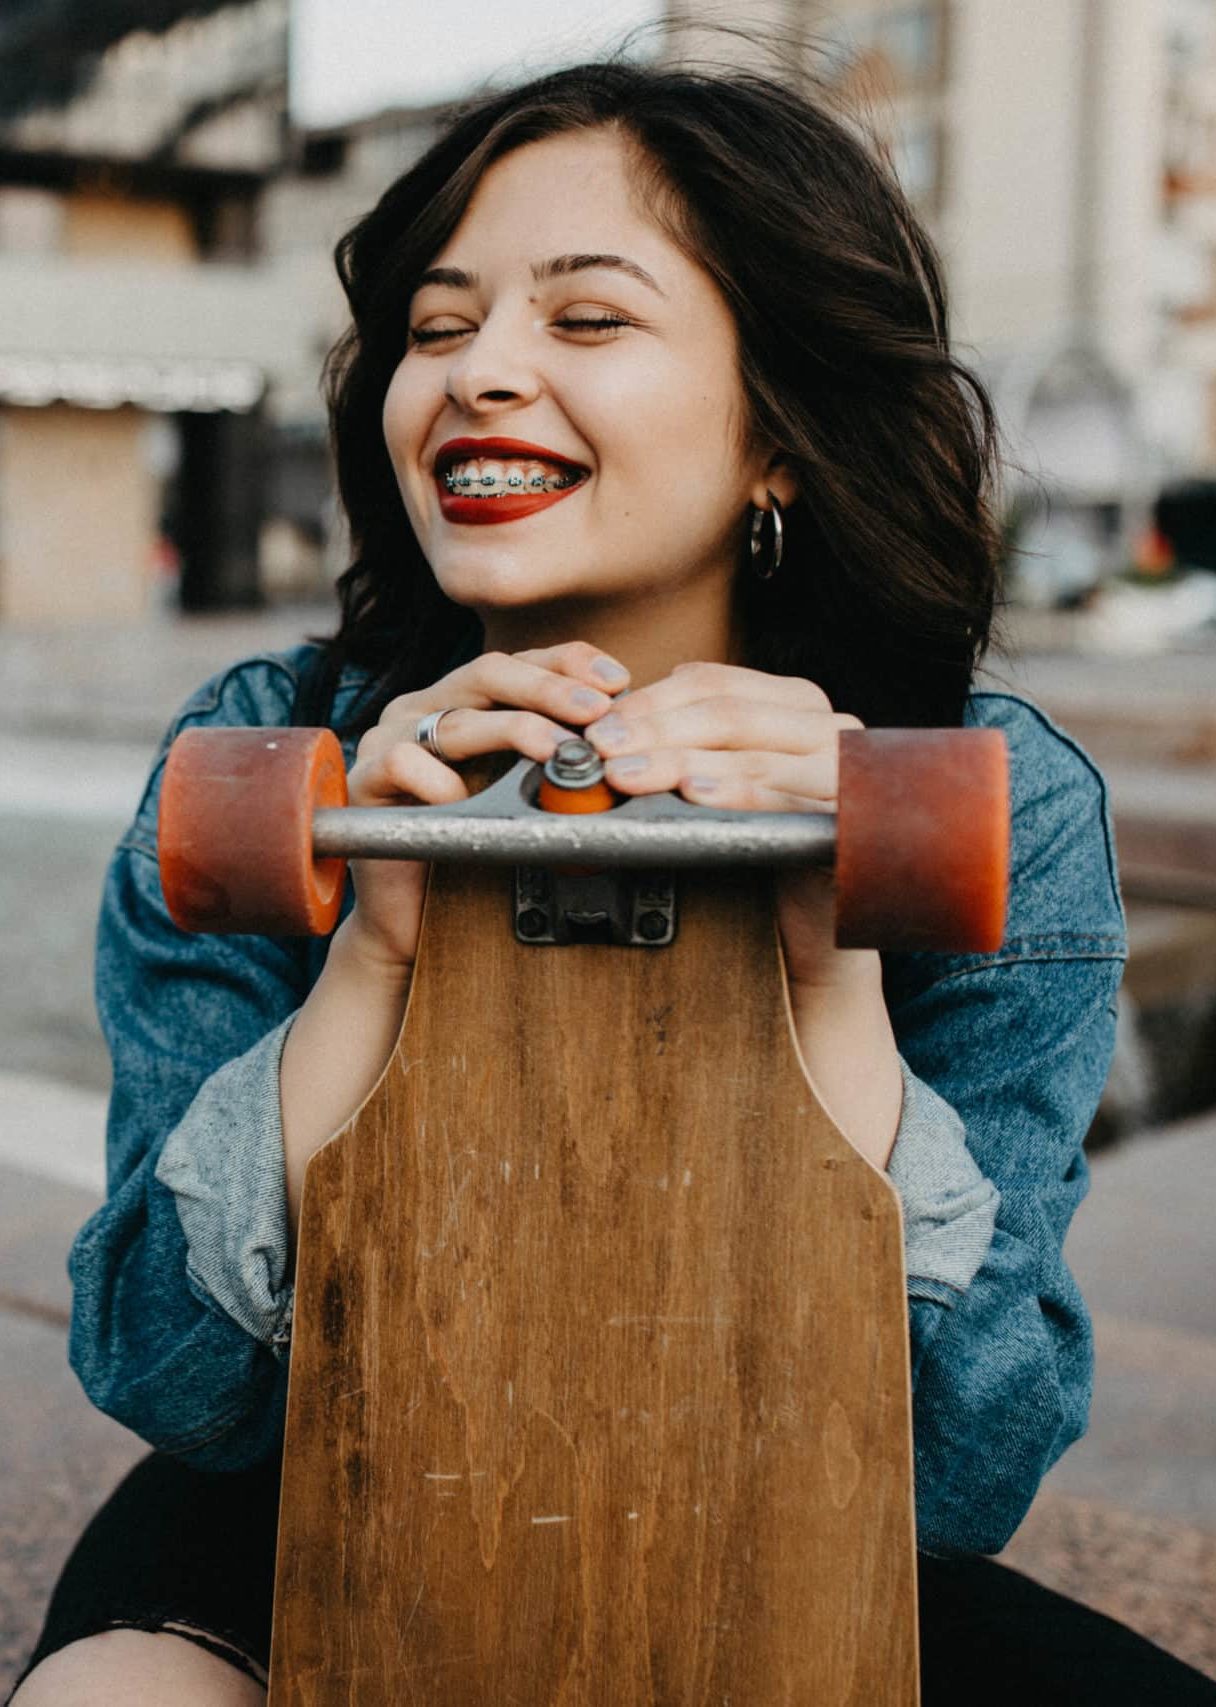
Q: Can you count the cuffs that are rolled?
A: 2